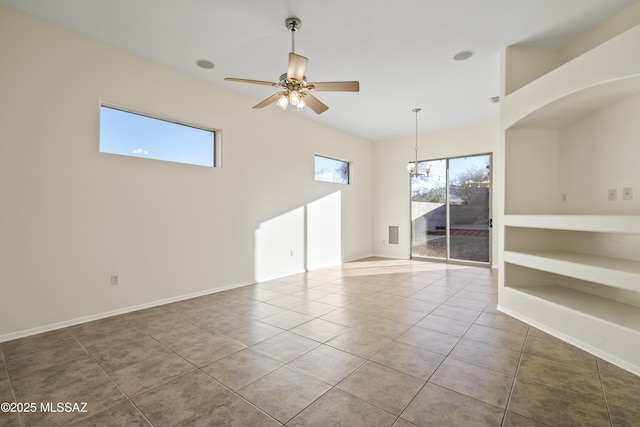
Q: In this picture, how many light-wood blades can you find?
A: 5